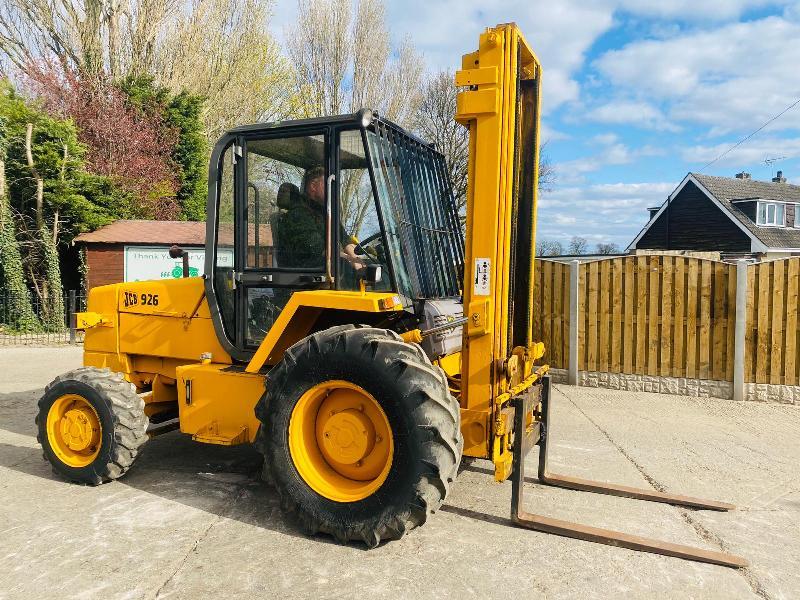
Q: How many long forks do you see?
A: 2